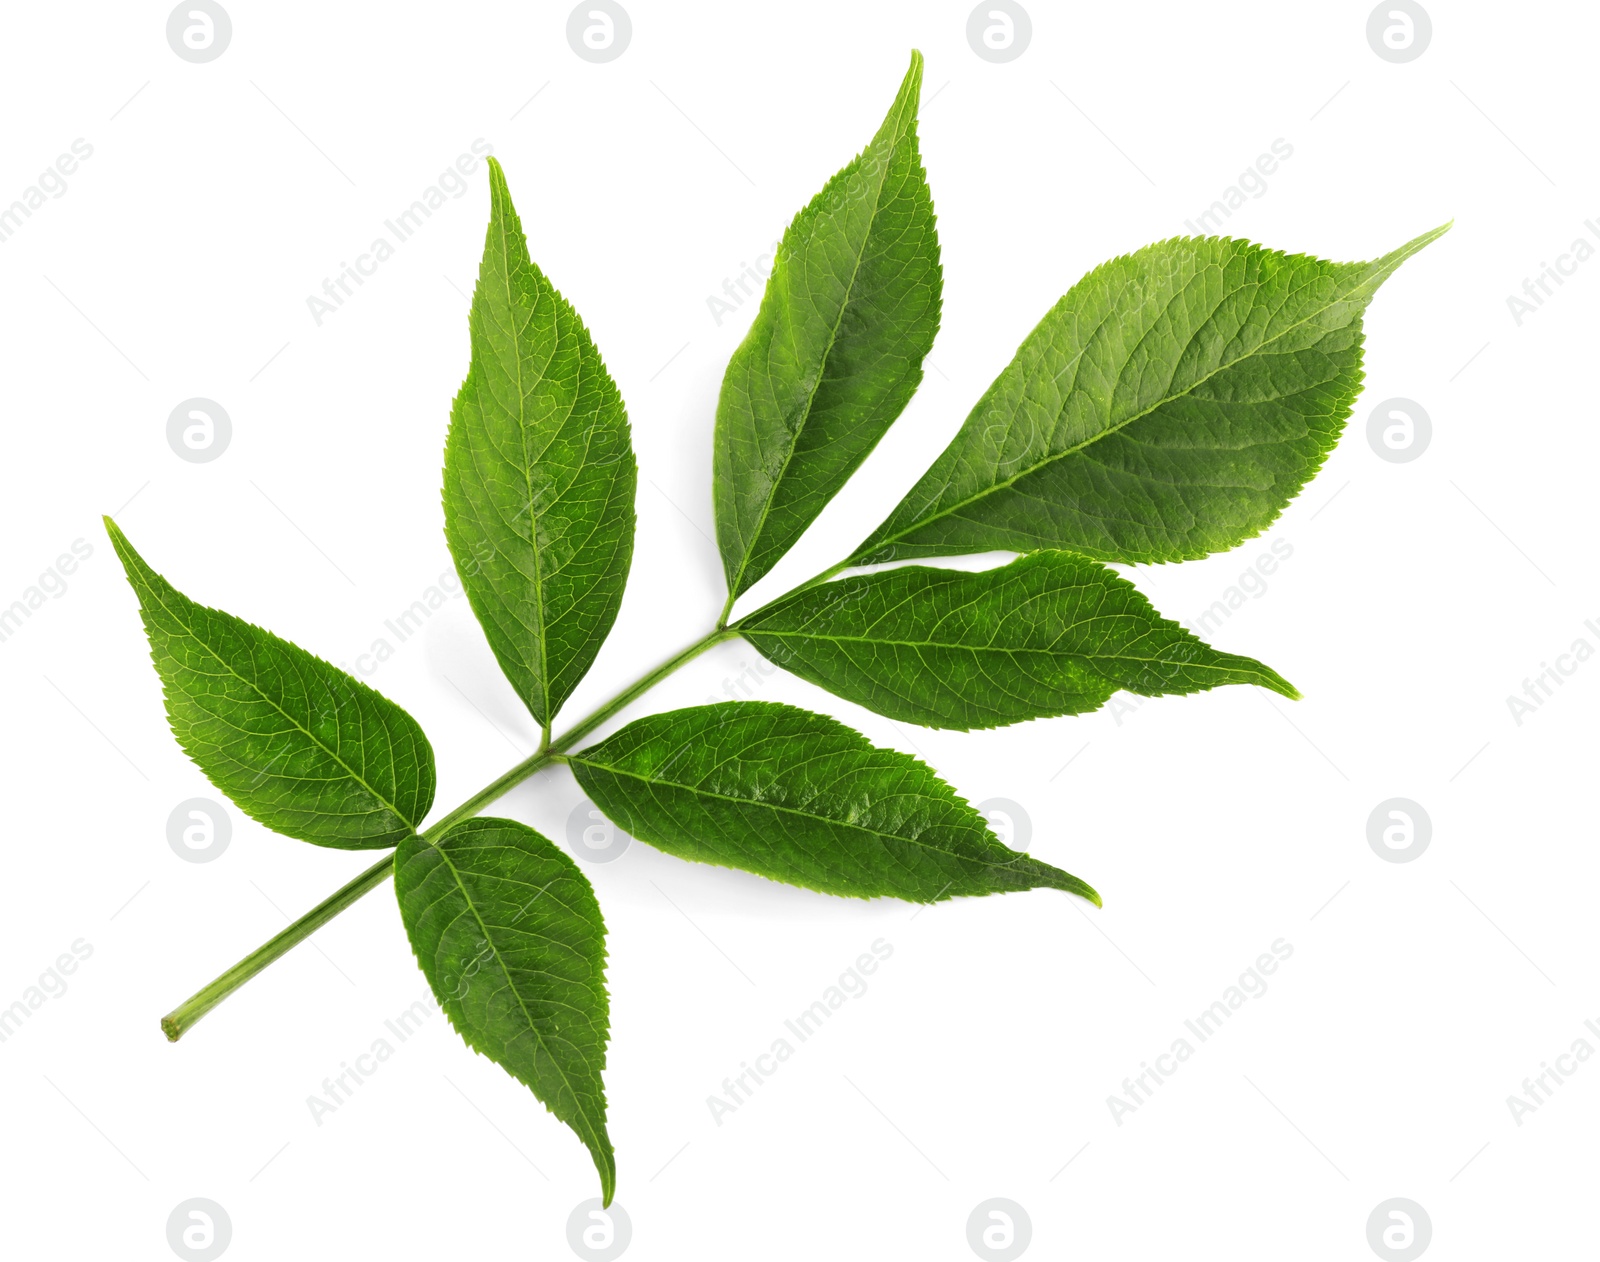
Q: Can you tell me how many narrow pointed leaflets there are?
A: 7